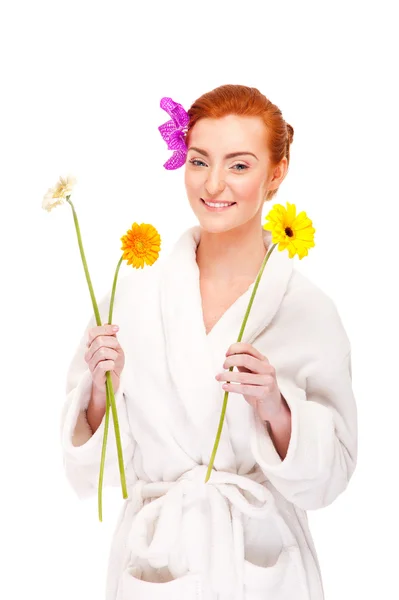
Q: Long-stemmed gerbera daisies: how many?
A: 3